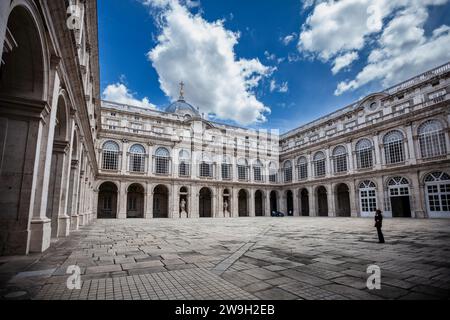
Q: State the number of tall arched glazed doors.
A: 3